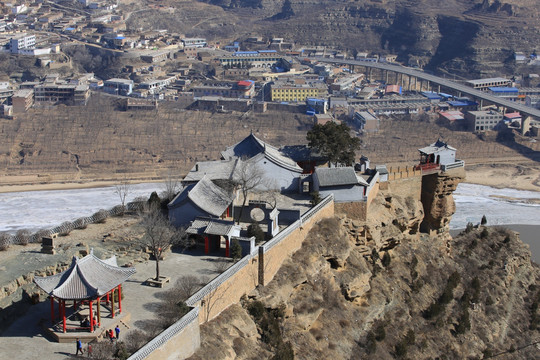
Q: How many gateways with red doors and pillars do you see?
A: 1